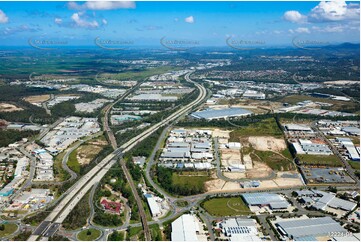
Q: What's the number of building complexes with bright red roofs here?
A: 1